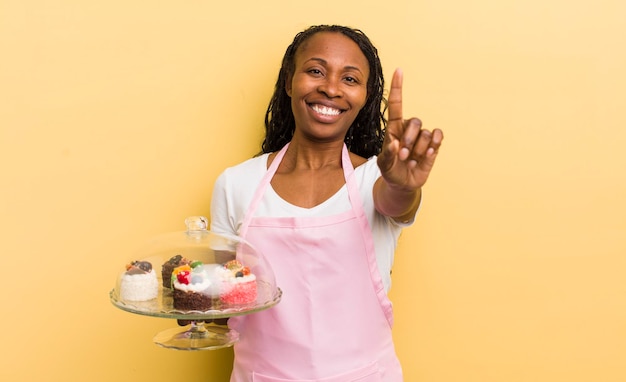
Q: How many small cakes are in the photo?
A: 4